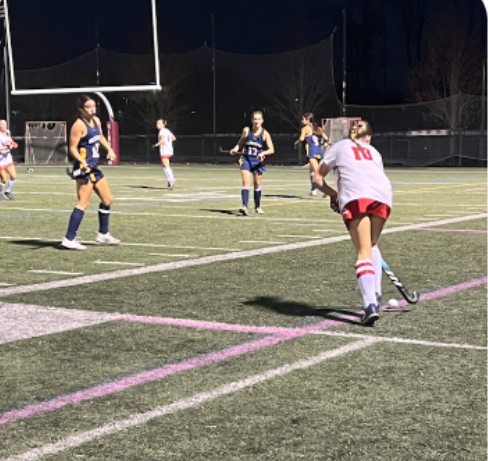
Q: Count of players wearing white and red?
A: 3